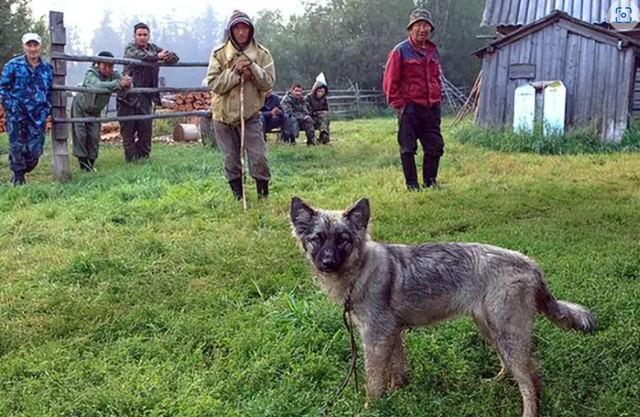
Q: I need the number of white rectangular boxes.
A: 2